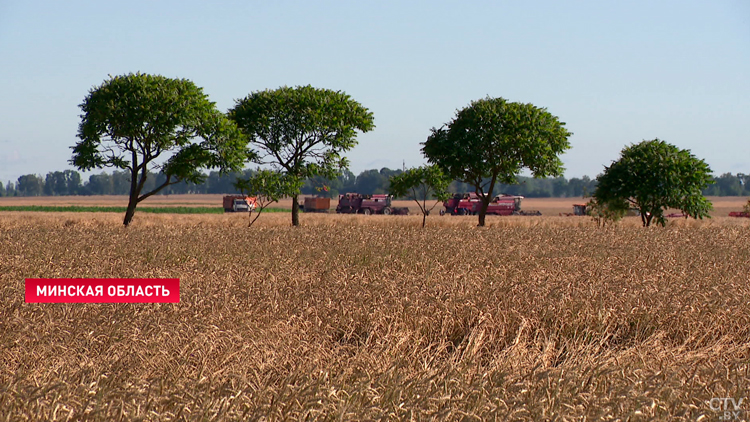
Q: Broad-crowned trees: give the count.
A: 4